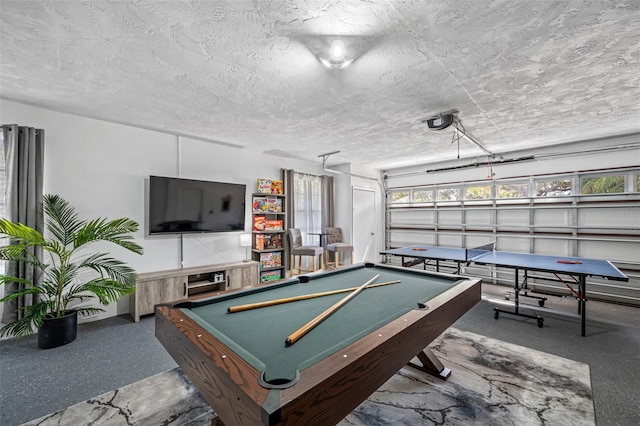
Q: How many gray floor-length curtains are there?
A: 3